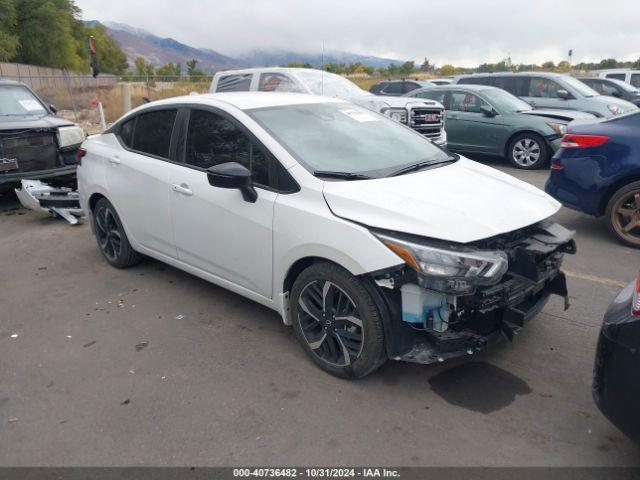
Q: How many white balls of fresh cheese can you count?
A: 0